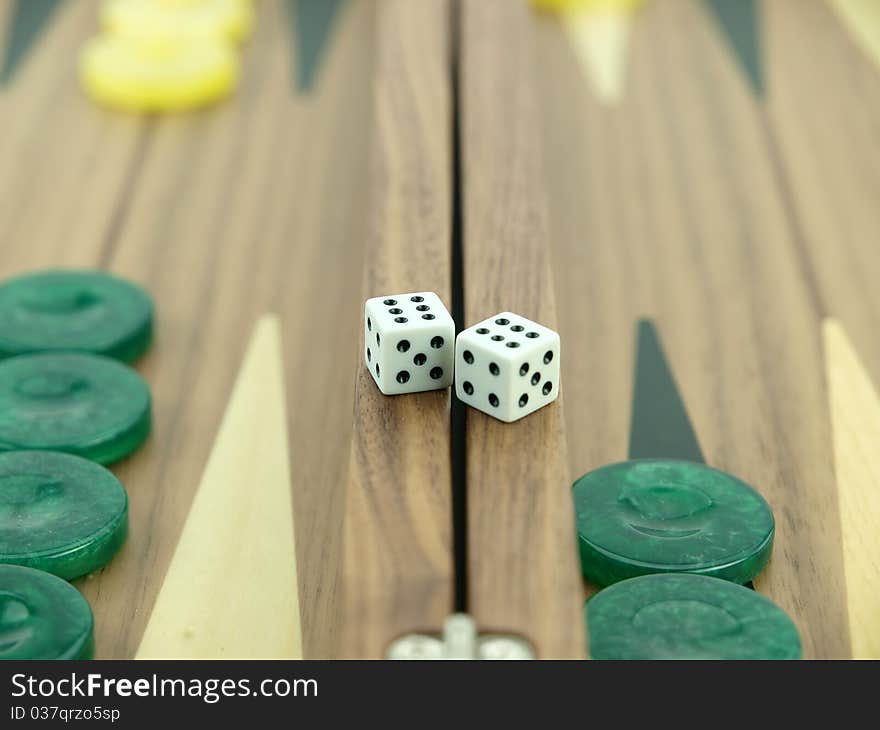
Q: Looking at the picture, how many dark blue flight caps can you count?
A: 0